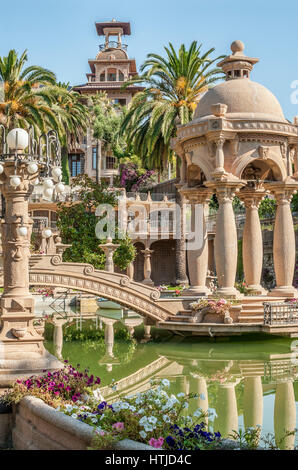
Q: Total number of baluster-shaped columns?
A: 4